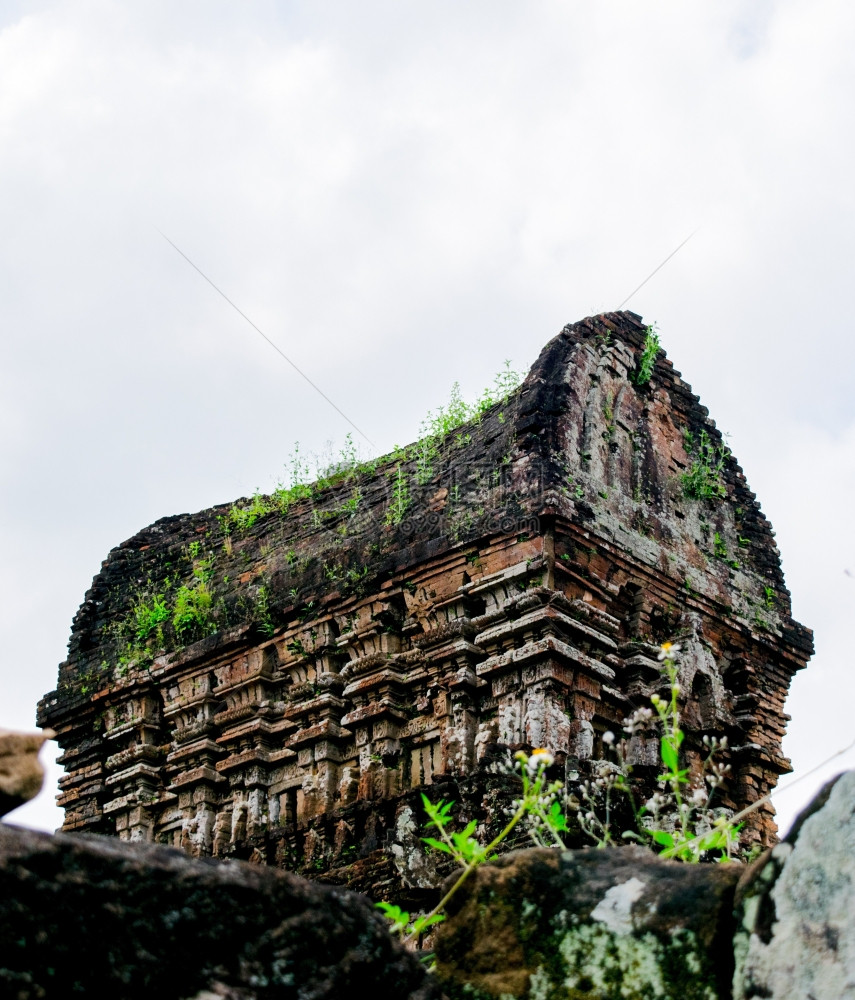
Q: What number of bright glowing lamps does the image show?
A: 0